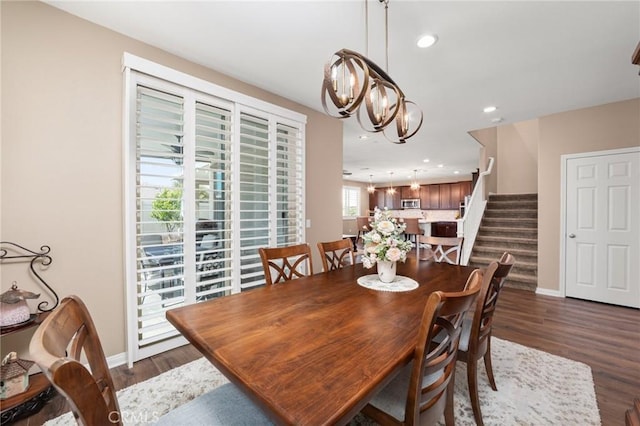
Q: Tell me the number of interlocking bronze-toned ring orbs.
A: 3